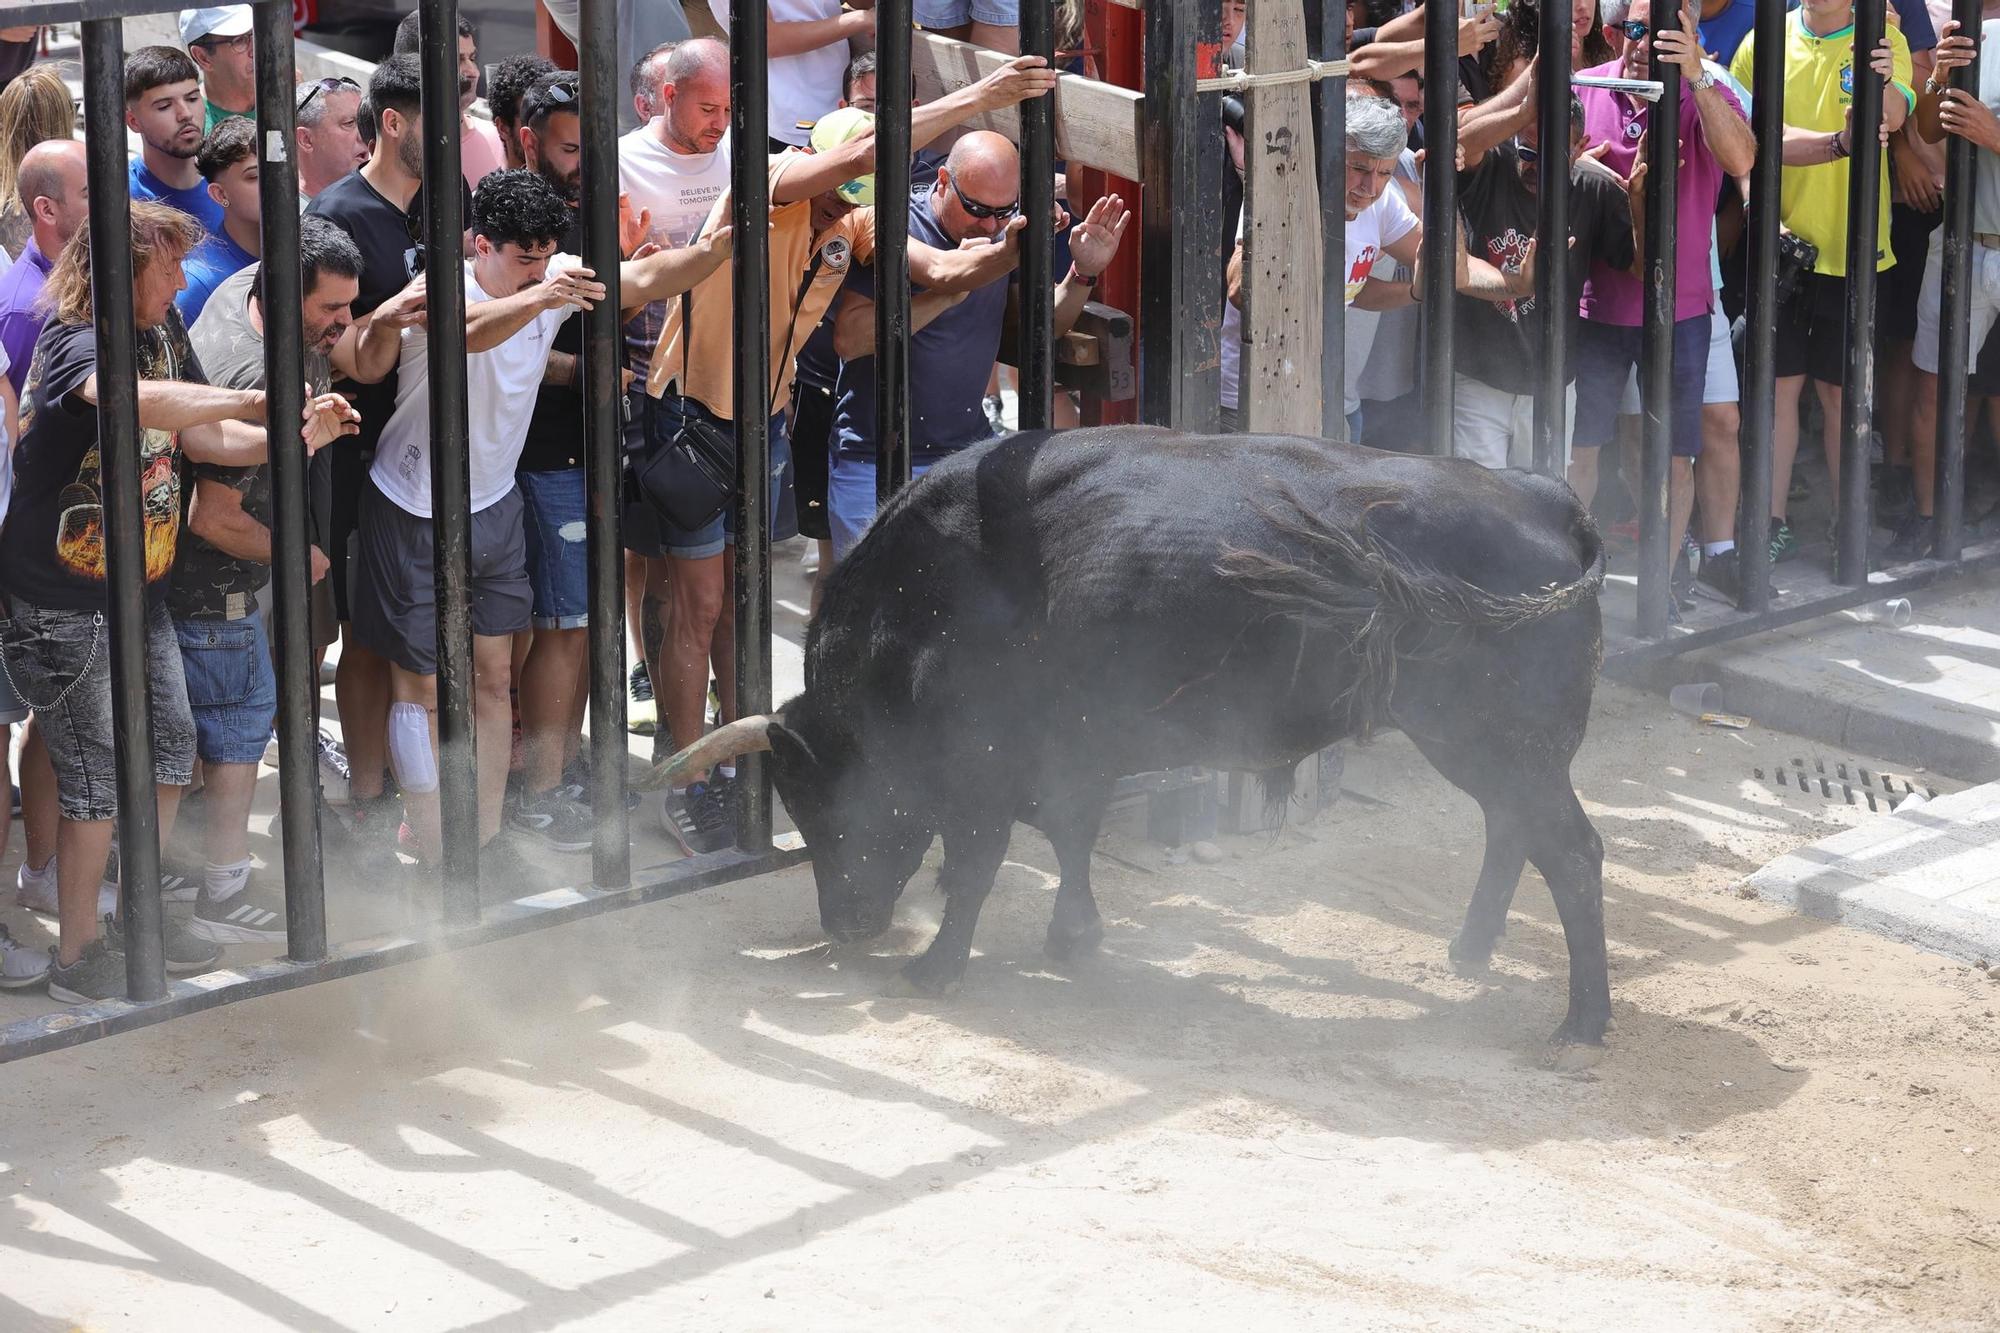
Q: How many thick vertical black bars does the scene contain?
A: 13